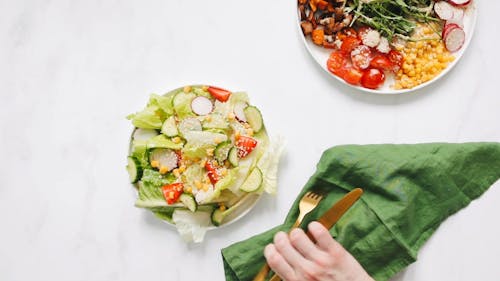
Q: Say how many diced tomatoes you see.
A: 4